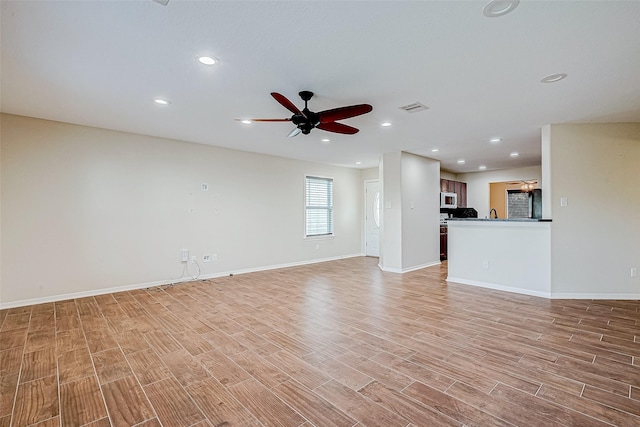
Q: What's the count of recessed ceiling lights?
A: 13